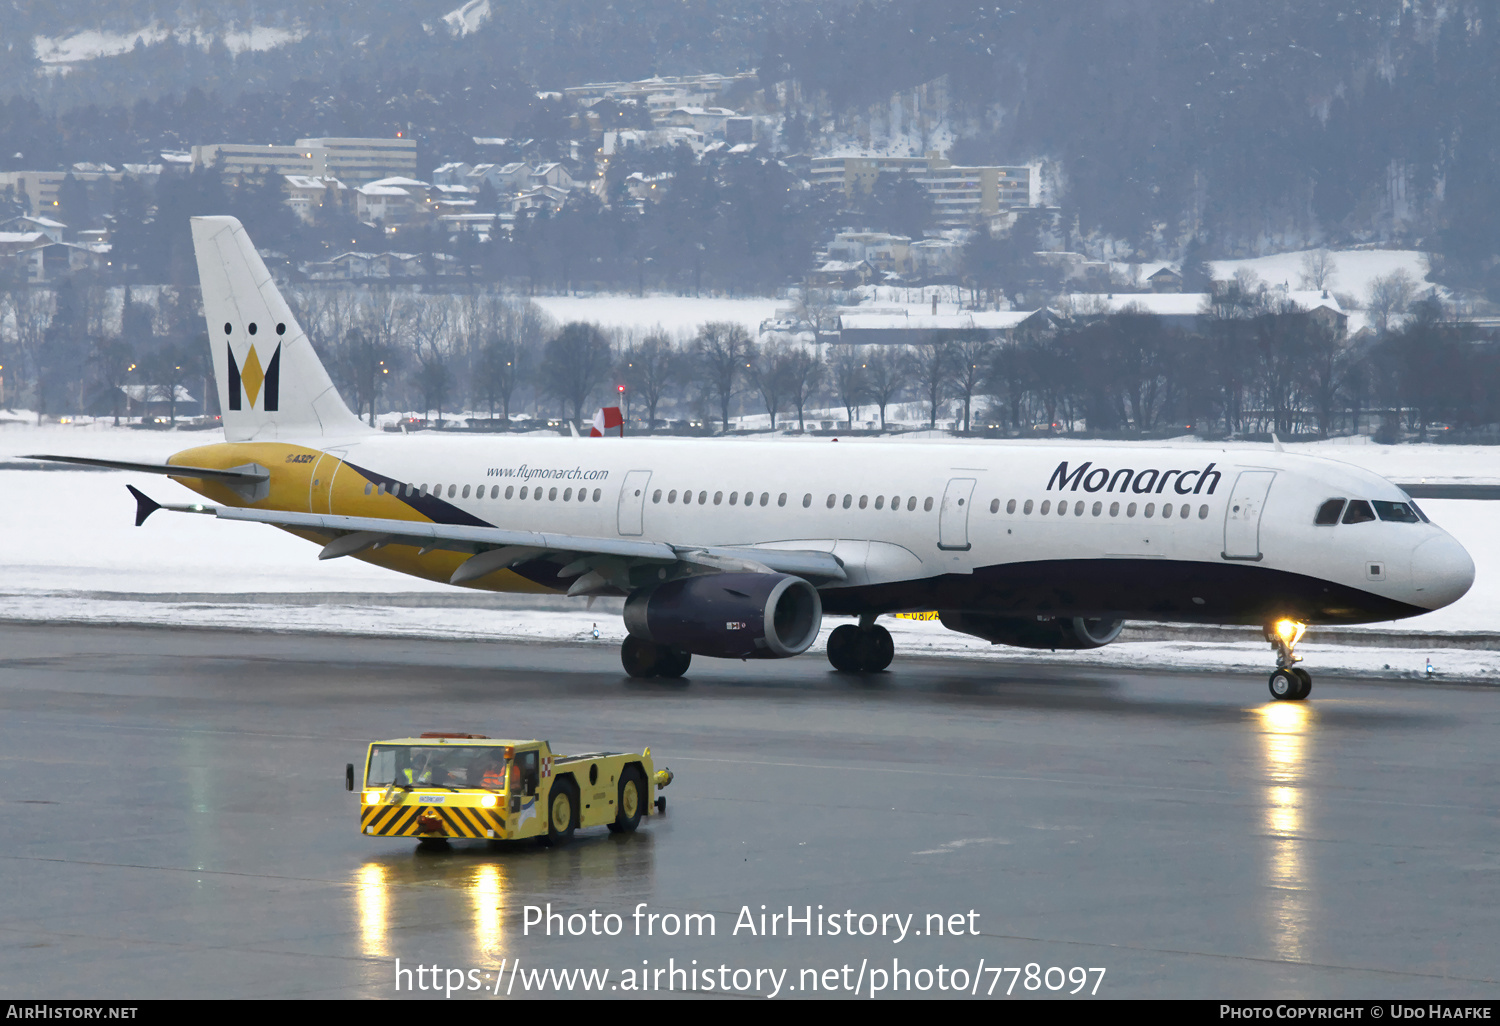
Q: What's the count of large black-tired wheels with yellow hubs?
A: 2